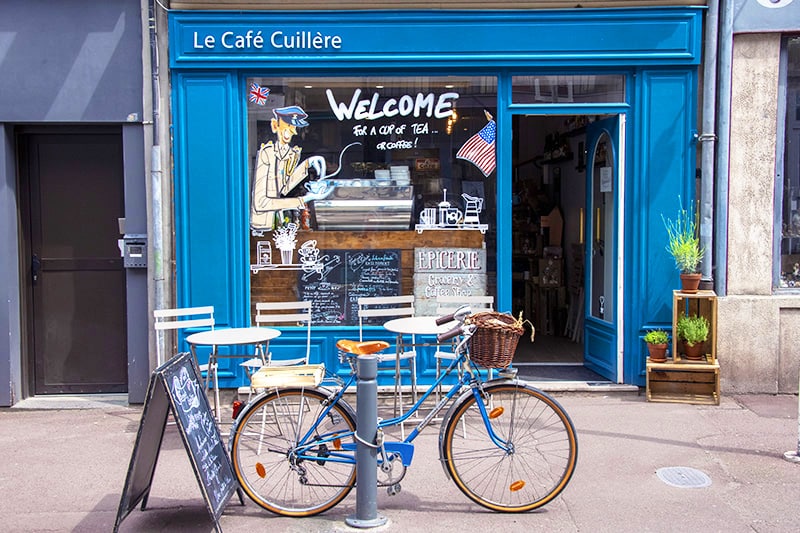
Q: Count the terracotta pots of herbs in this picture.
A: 3